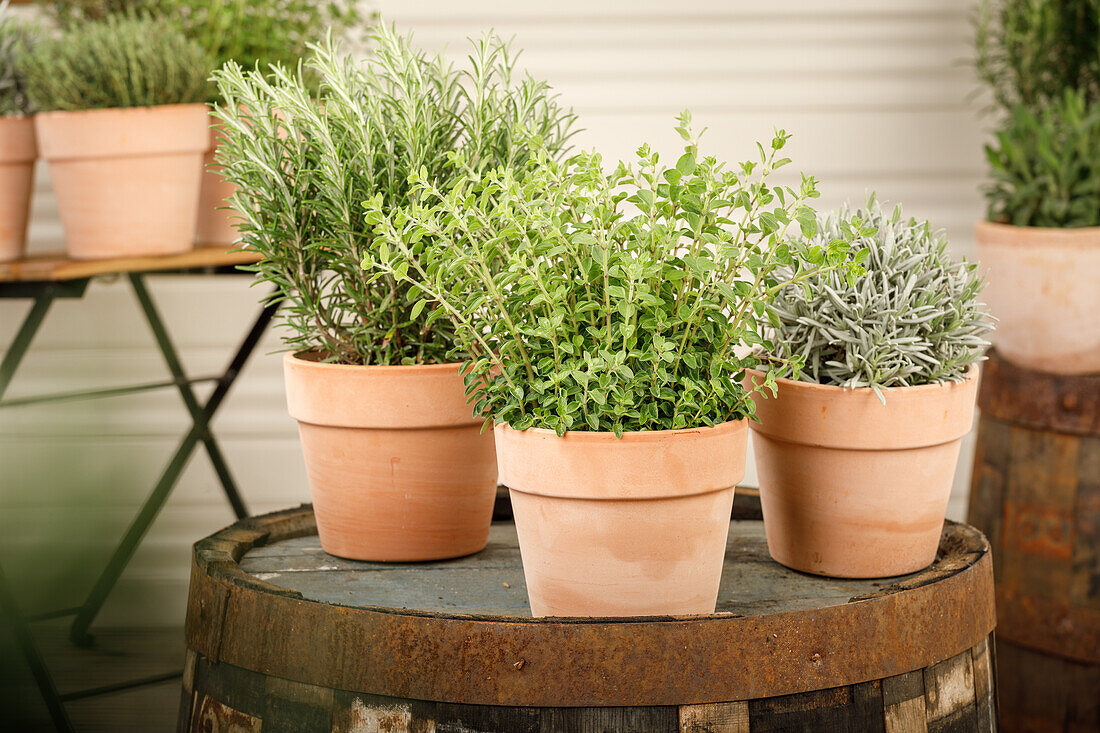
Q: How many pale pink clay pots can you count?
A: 7